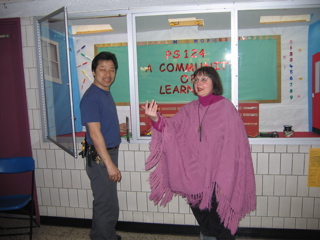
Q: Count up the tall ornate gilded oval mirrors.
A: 0